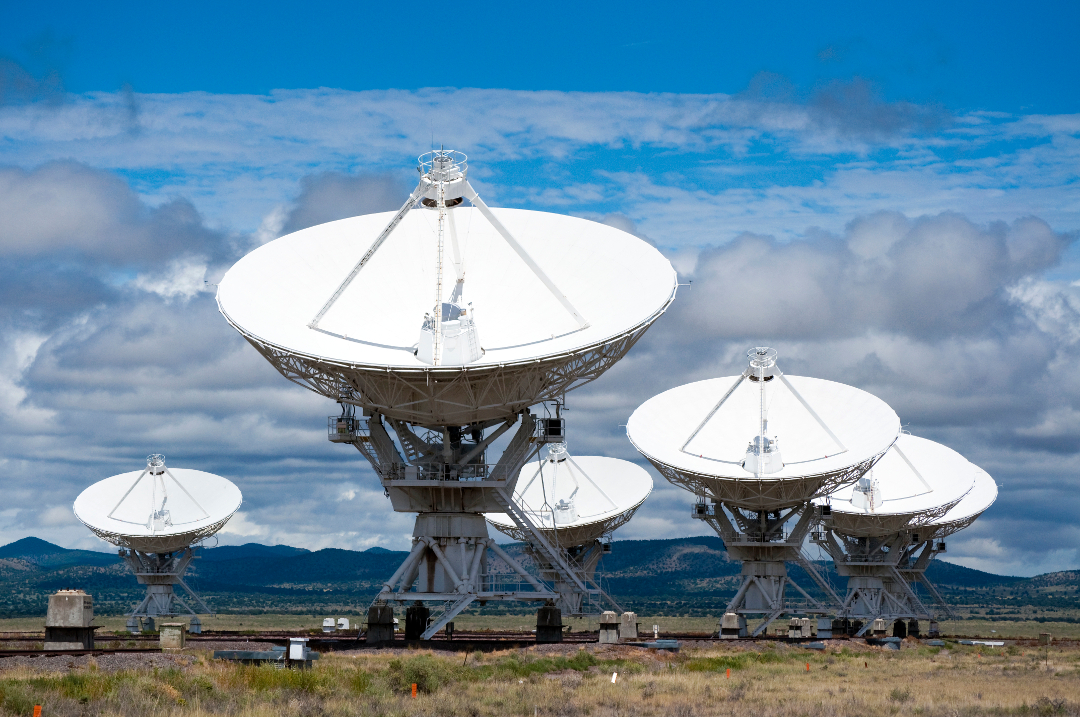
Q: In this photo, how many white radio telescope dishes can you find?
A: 6